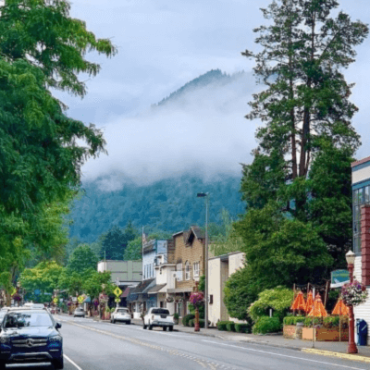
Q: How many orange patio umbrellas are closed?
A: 4